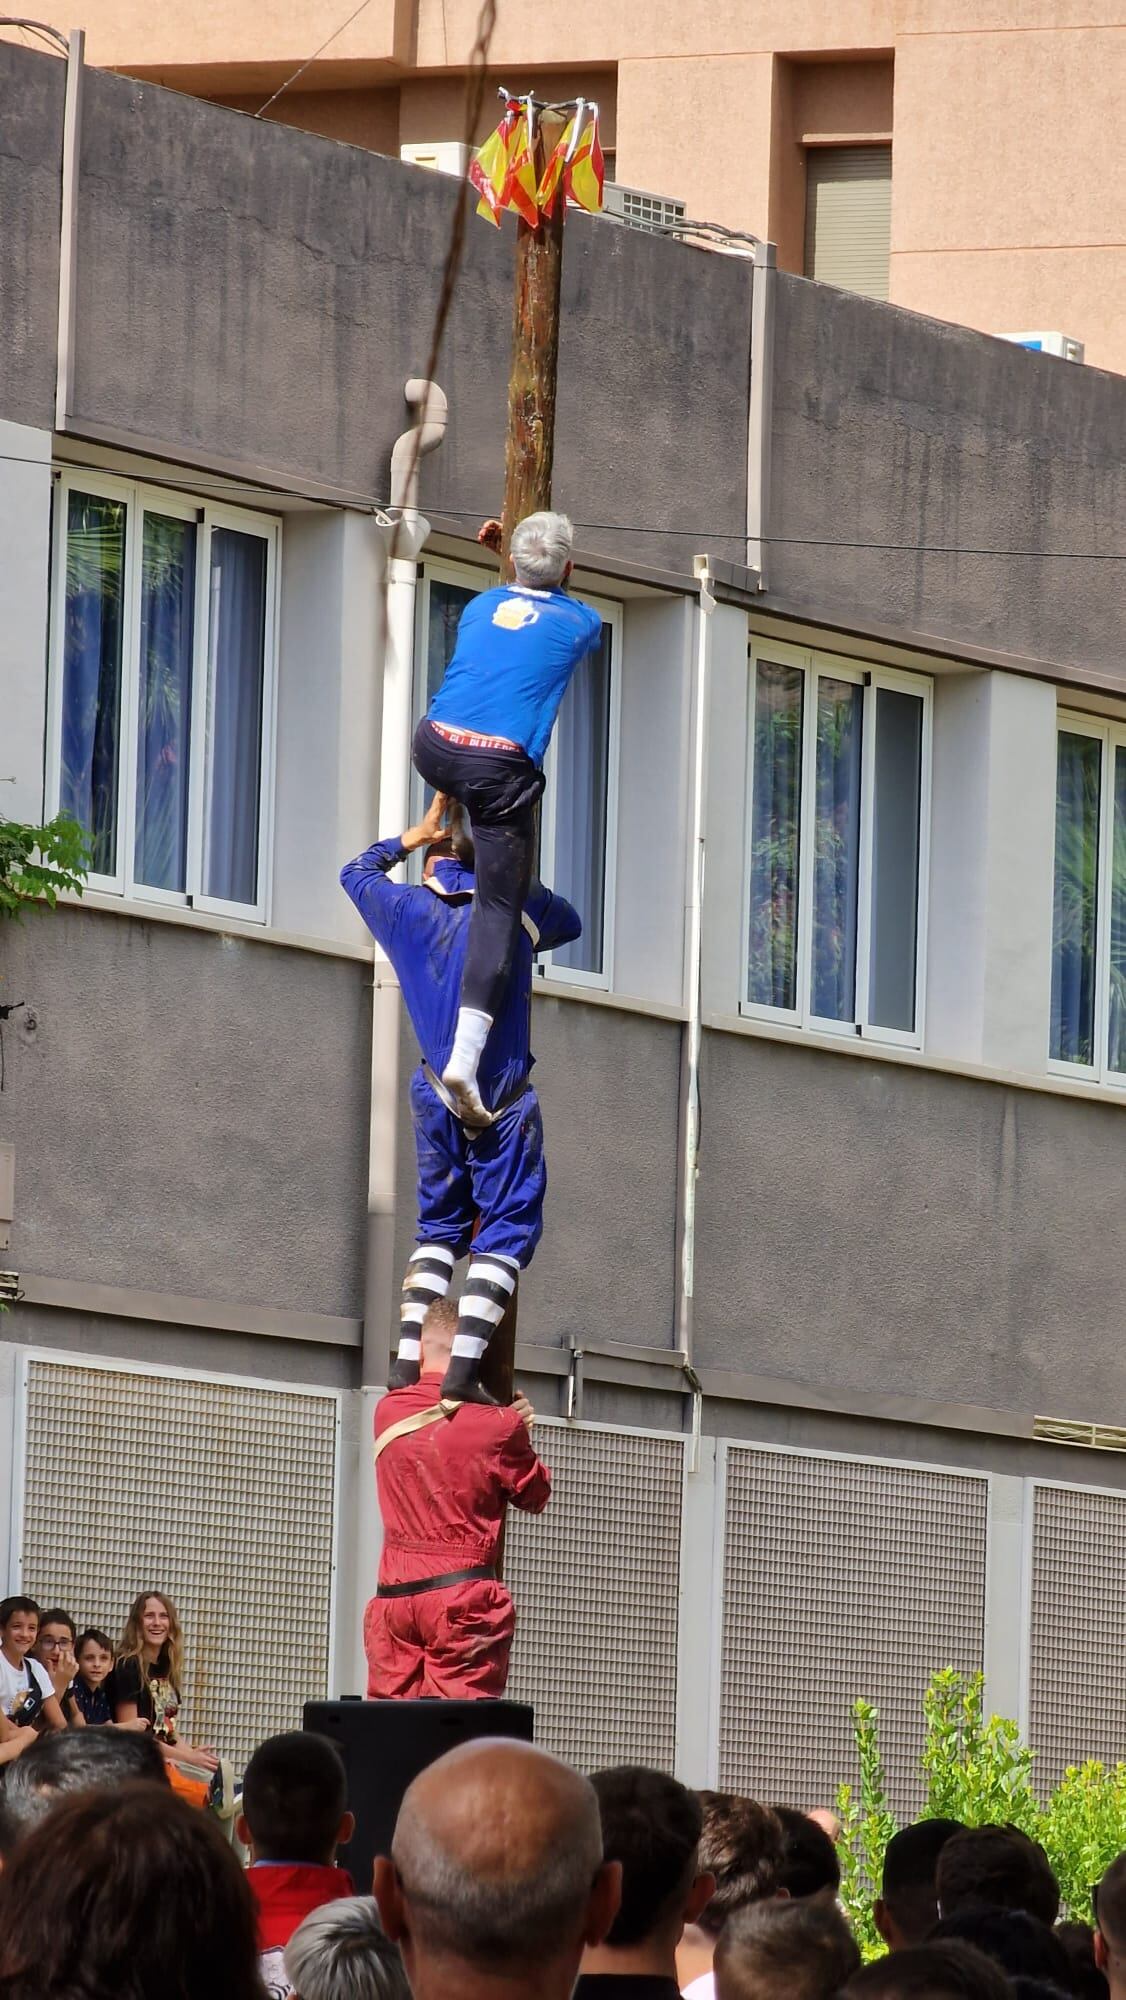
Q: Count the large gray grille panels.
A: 4